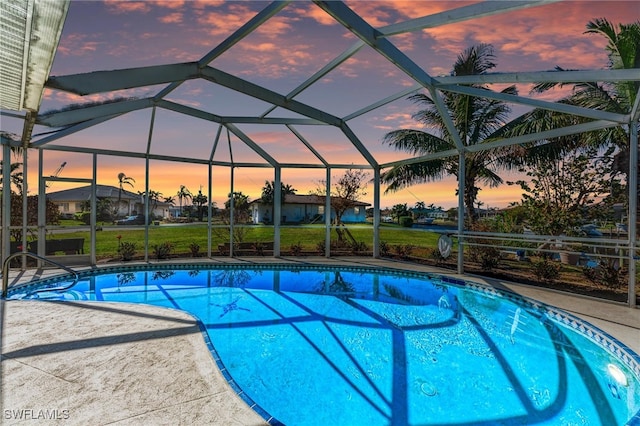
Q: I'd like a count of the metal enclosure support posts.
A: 12